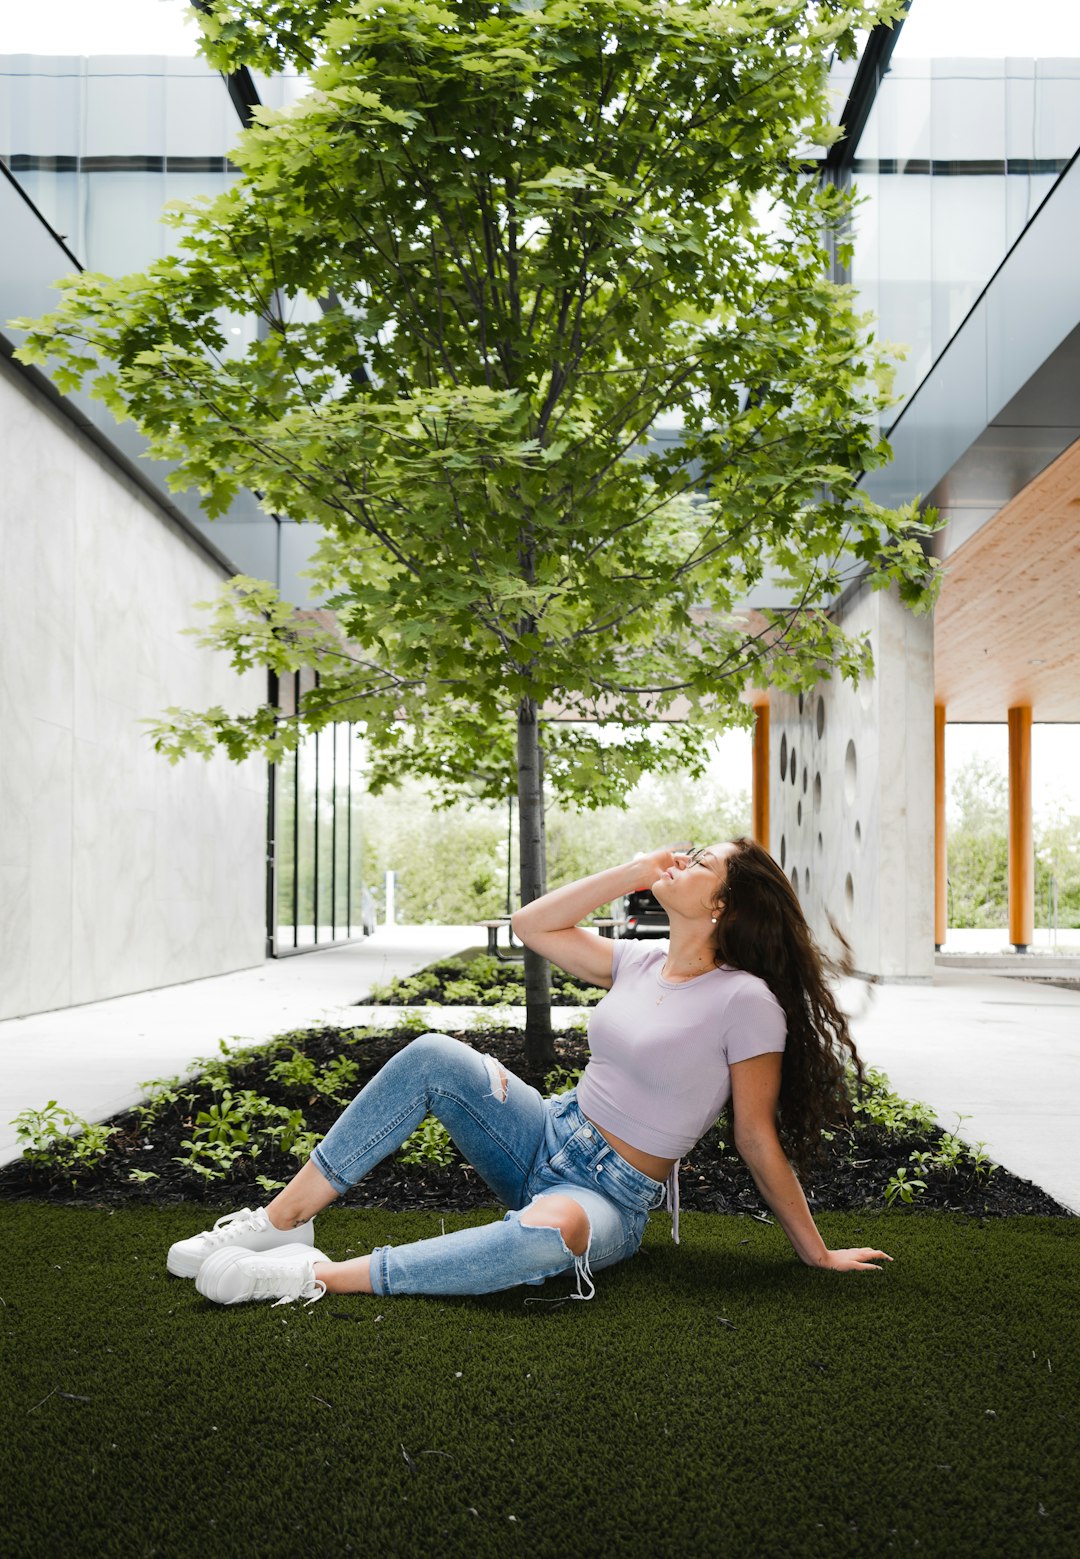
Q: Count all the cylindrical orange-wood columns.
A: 3